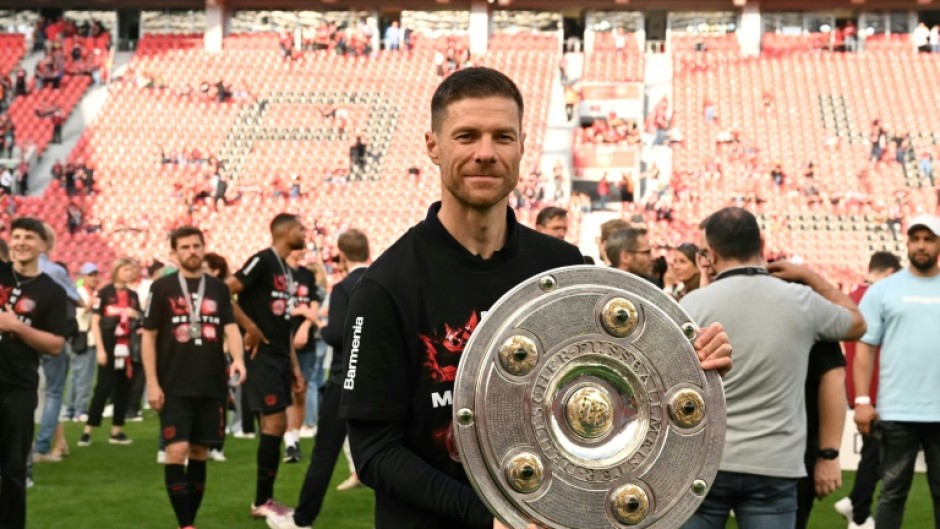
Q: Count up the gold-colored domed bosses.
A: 6